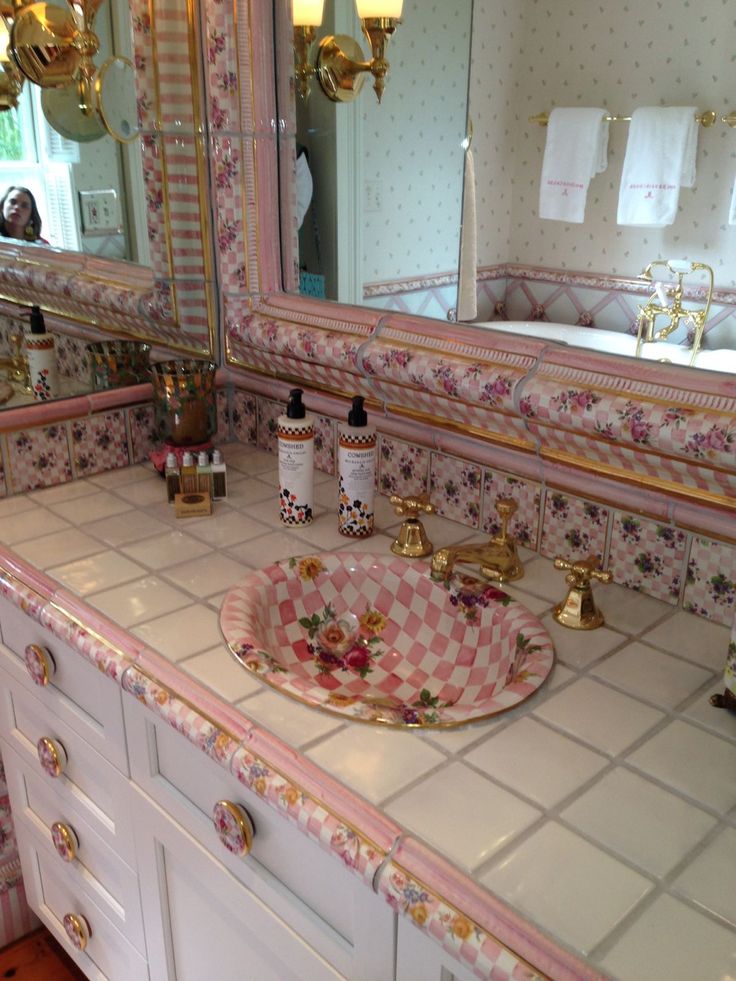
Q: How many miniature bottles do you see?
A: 4